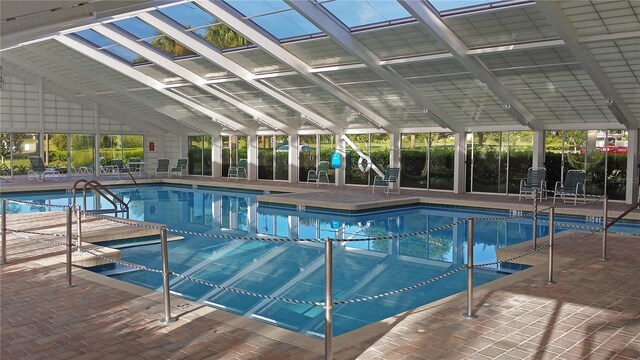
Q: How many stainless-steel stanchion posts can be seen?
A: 9